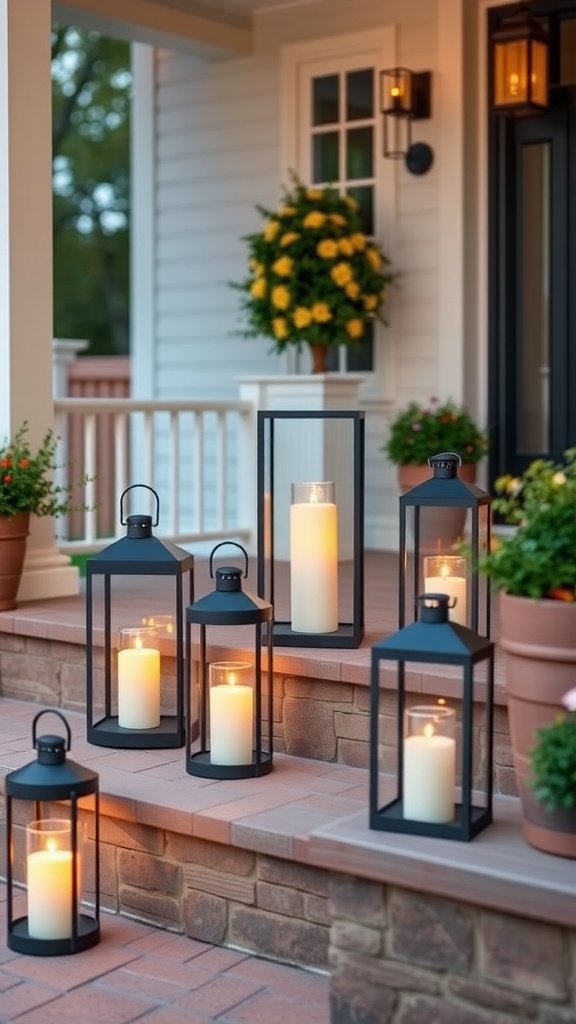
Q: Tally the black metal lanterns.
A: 6